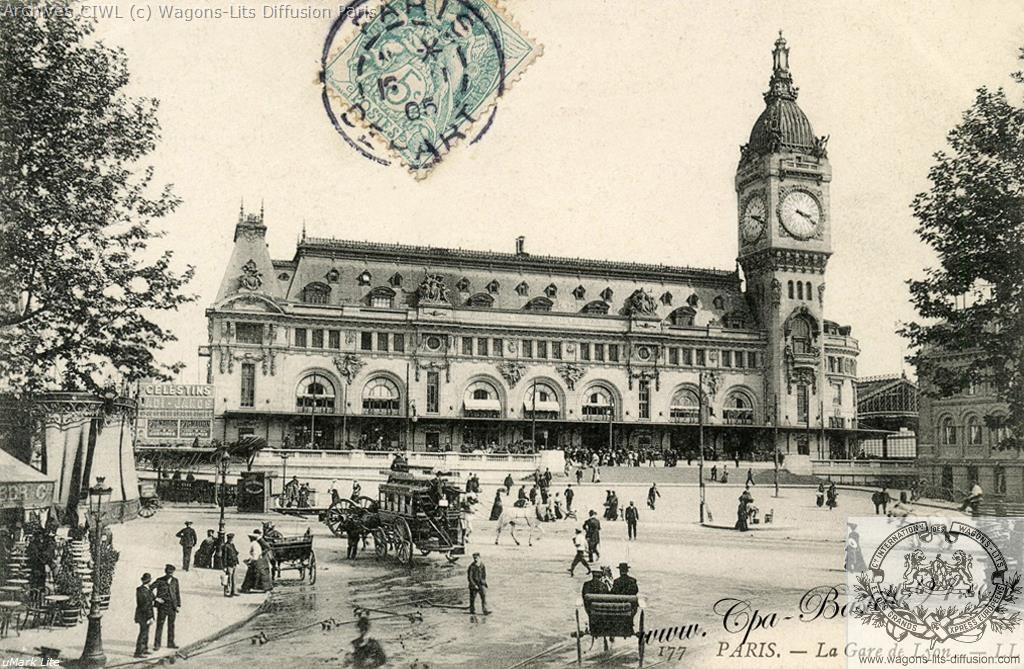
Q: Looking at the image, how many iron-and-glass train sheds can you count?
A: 1